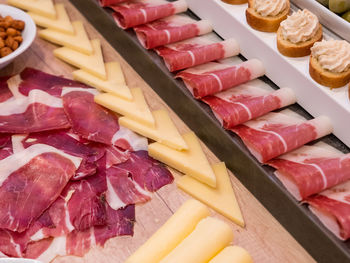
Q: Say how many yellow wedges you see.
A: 9